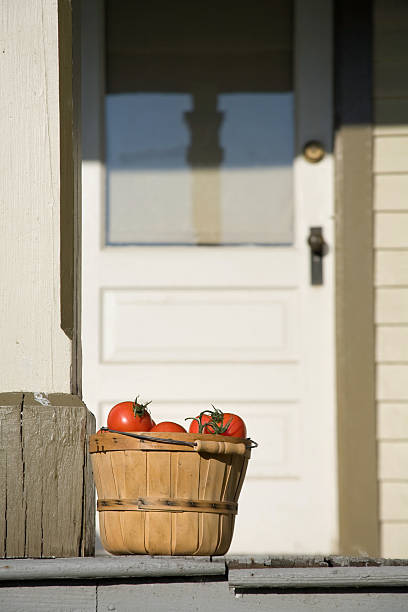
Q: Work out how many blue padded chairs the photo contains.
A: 0